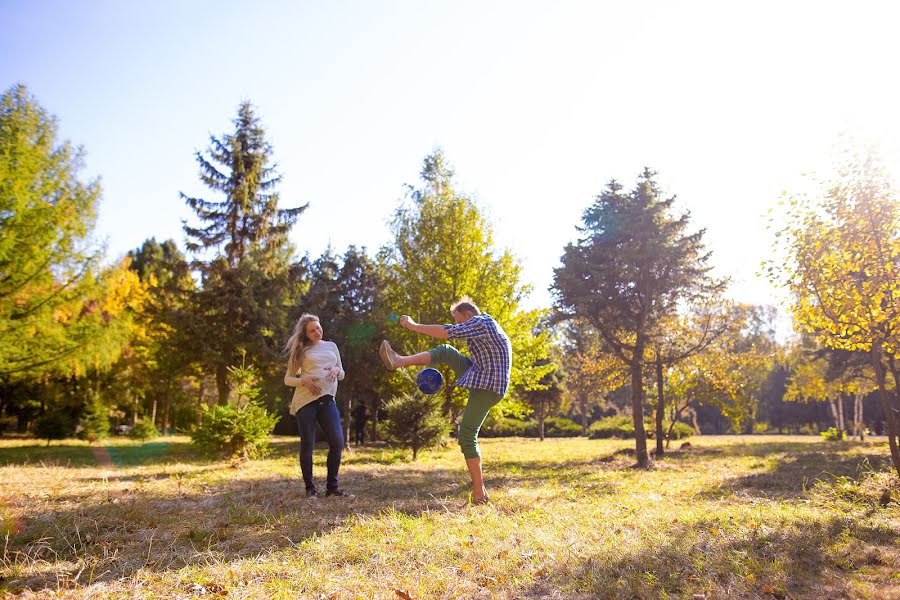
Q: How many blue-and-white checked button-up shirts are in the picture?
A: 1